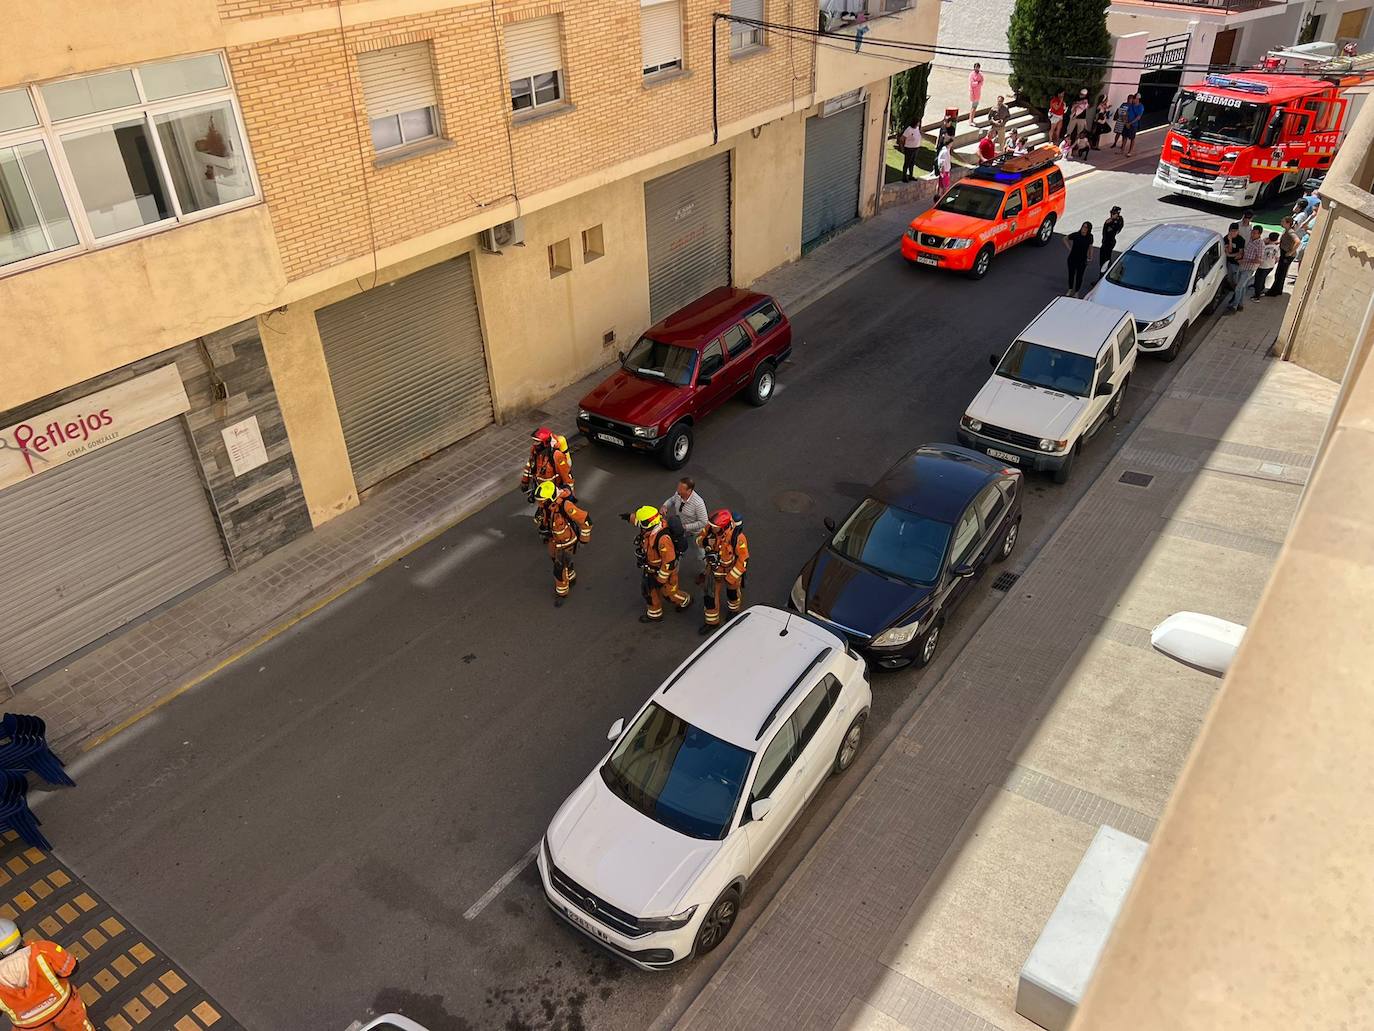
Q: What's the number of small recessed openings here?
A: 2